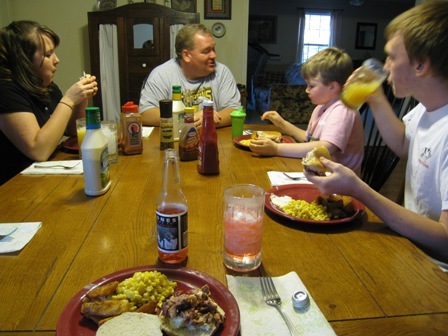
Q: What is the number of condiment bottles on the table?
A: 6